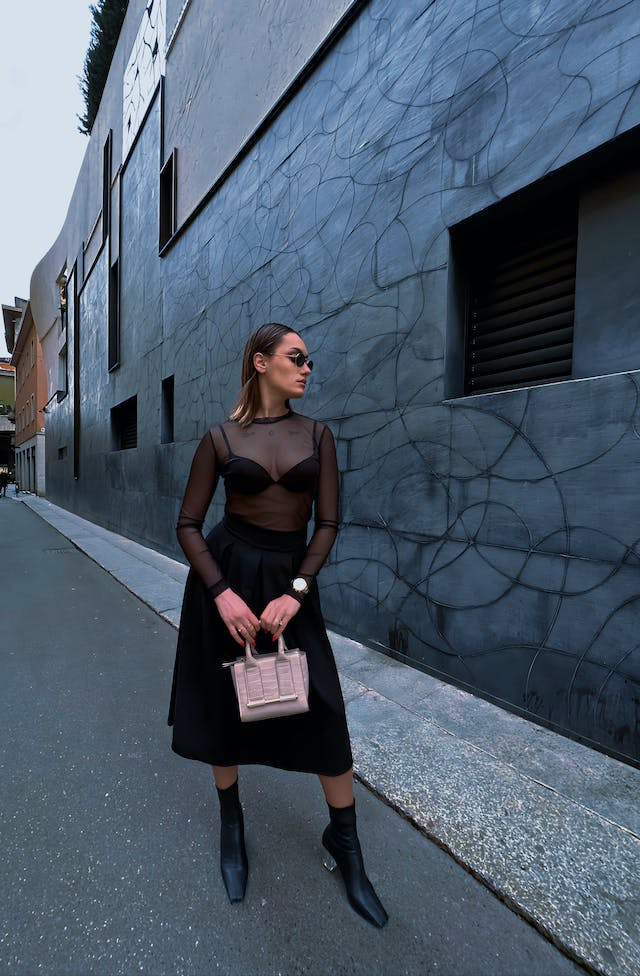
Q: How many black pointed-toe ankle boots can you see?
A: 2